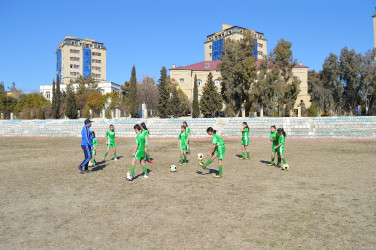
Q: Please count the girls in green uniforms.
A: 10